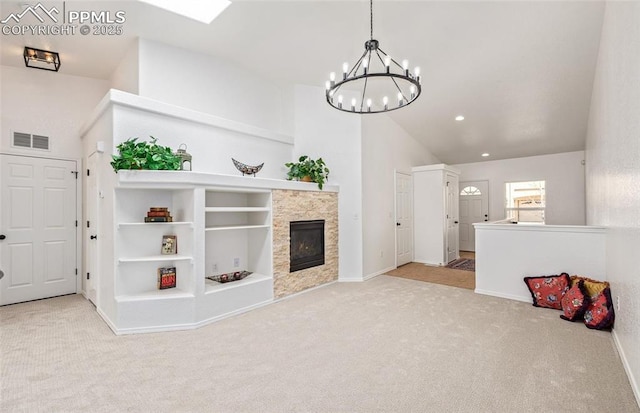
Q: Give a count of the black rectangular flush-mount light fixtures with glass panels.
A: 1